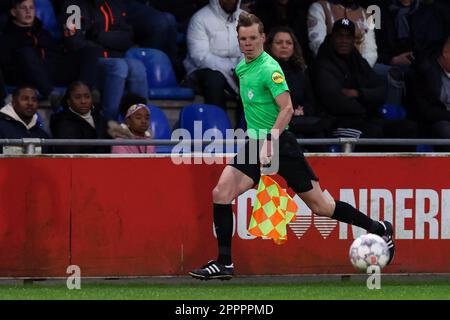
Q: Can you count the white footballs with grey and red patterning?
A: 1